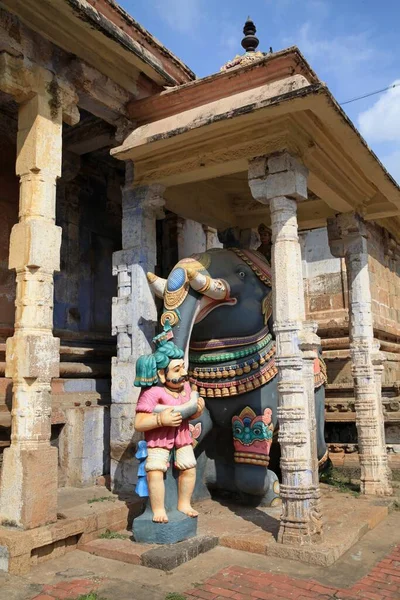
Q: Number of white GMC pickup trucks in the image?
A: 0